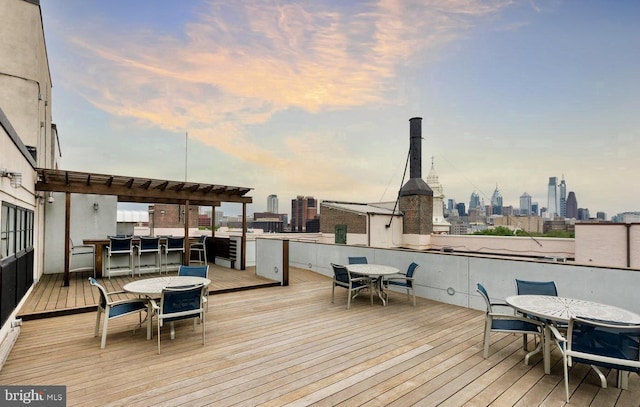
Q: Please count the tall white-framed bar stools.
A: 5